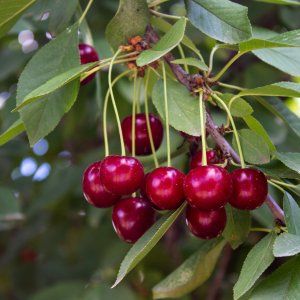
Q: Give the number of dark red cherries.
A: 11